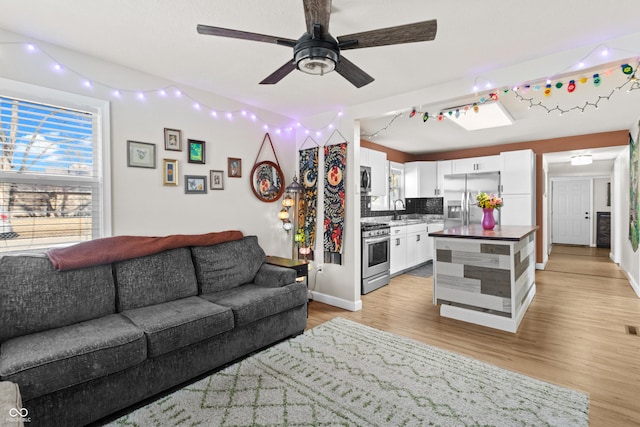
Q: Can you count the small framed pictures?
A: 7